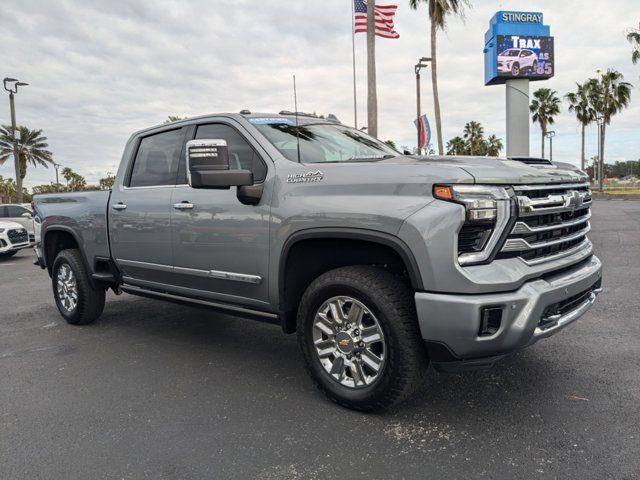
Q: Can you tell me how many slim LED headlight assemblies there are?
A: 1